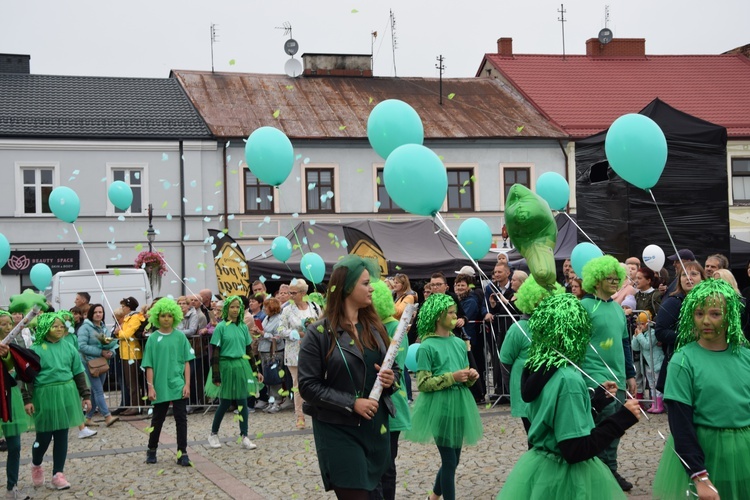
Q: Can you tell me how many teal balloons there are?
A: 14